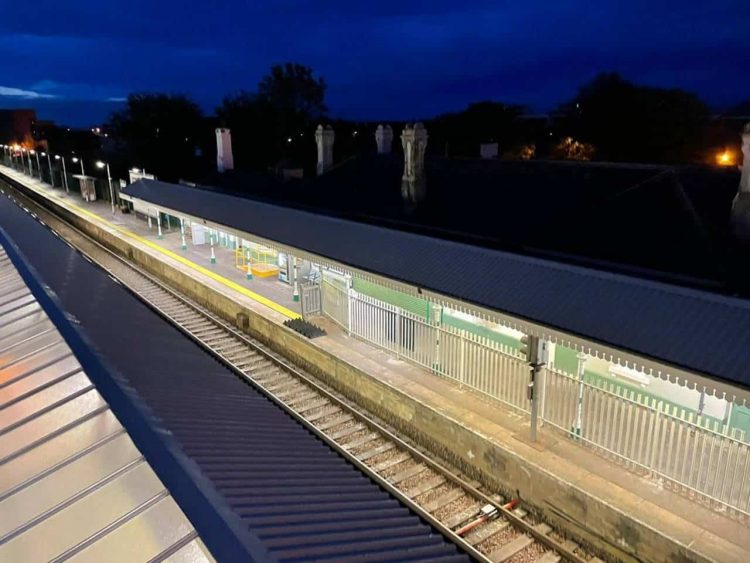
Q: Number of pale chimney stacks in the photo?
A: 5